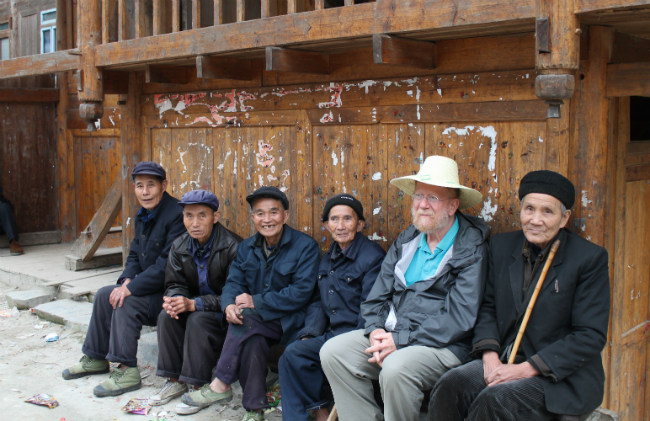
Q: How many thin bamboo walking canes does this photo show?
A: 1